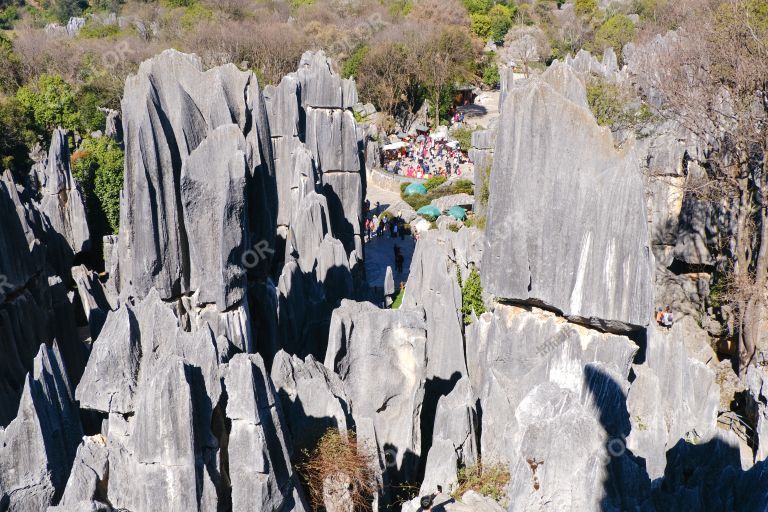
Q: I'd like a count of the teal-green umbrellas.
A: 3